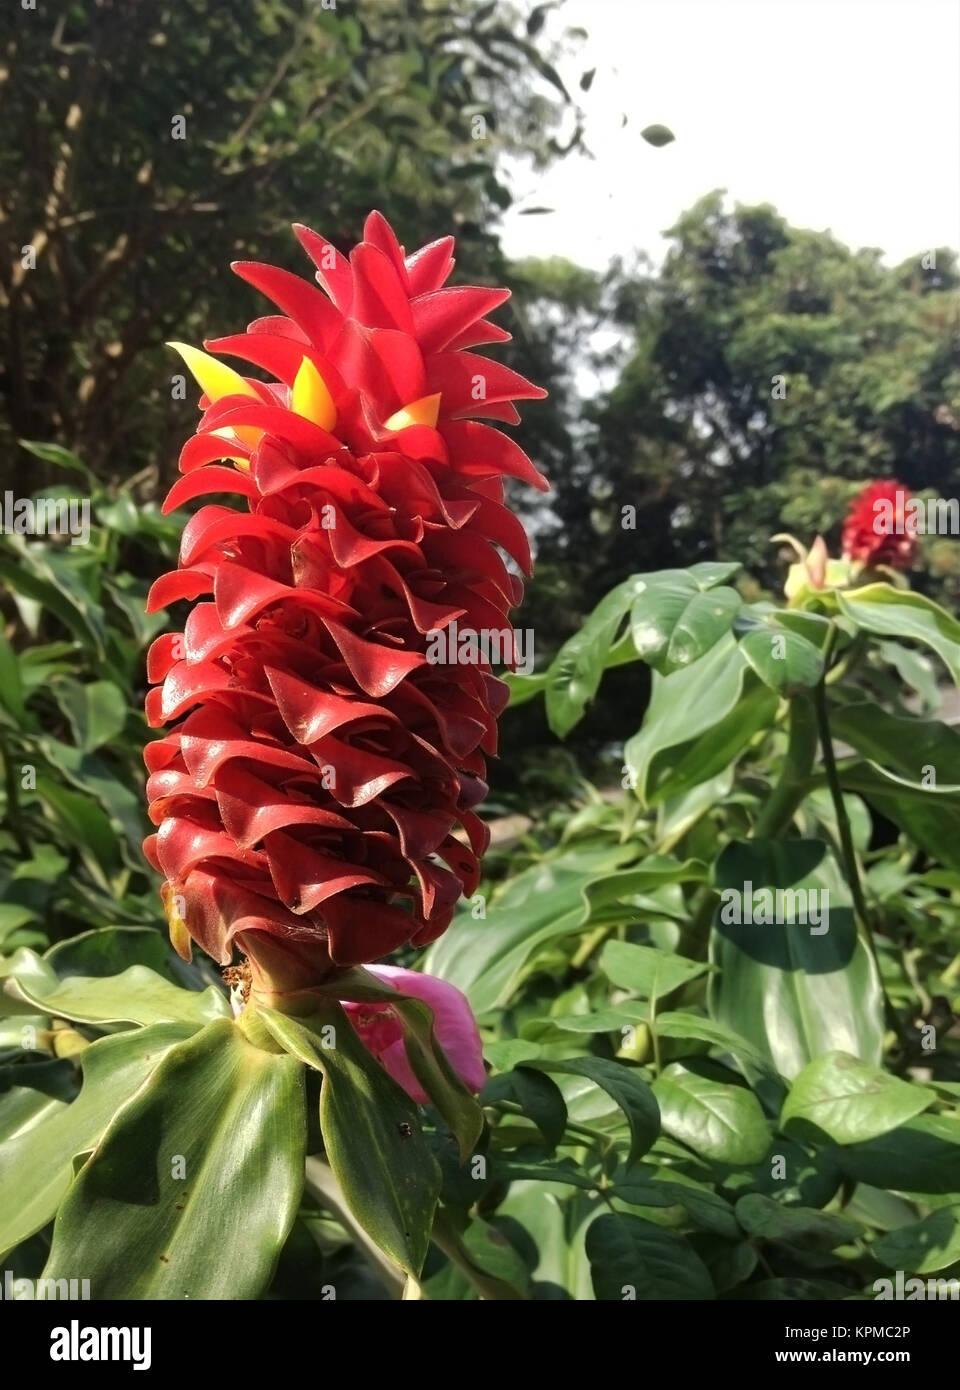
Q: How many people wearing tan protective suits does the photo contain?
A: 0